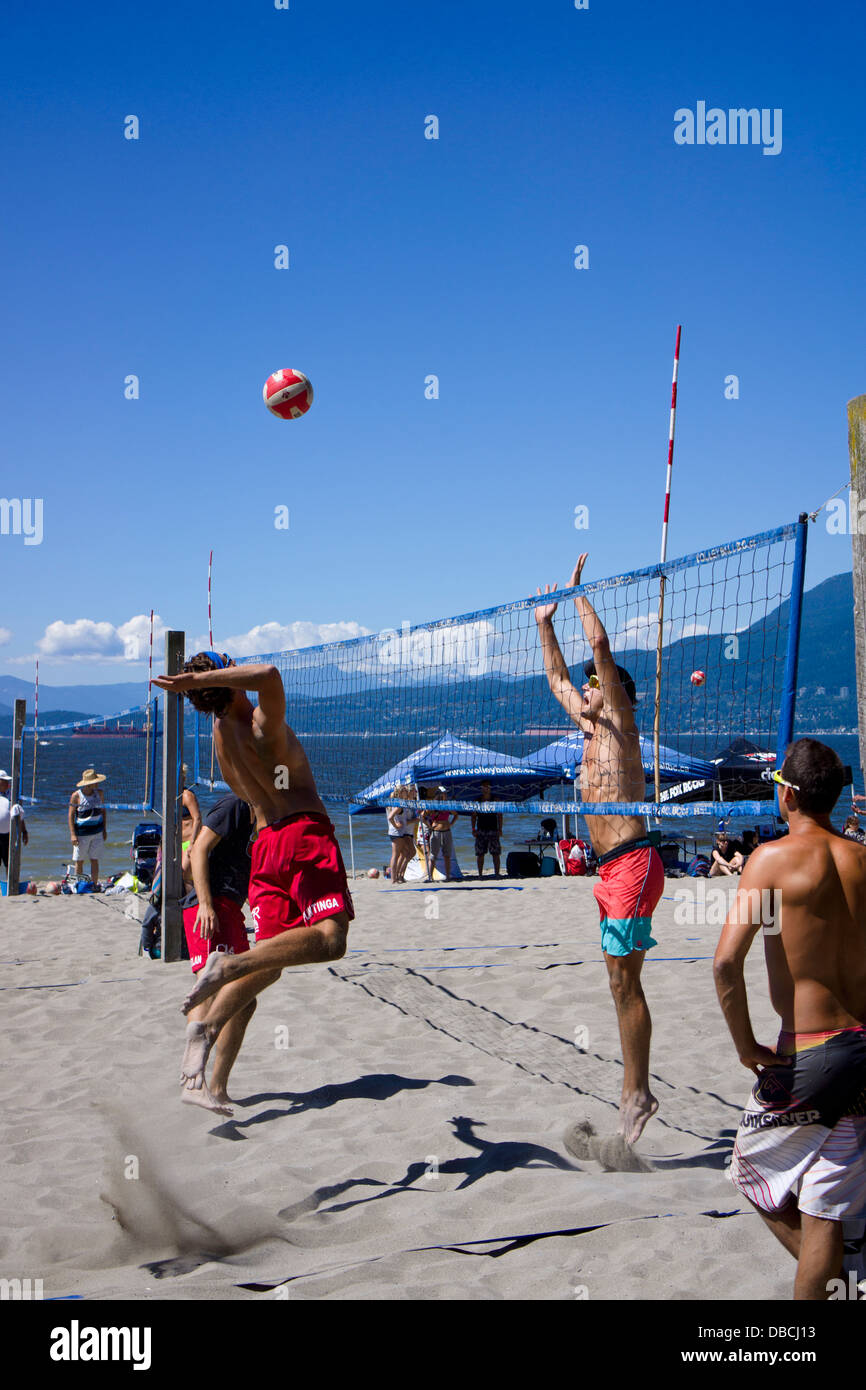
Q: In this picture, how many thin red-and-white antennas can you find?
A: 4